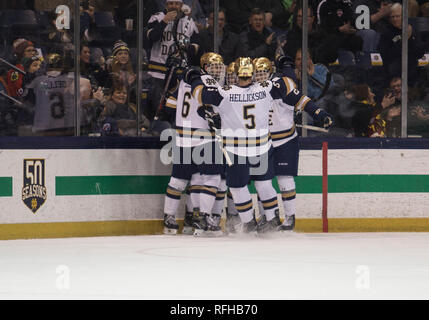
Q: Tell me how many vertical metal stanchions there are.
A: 5